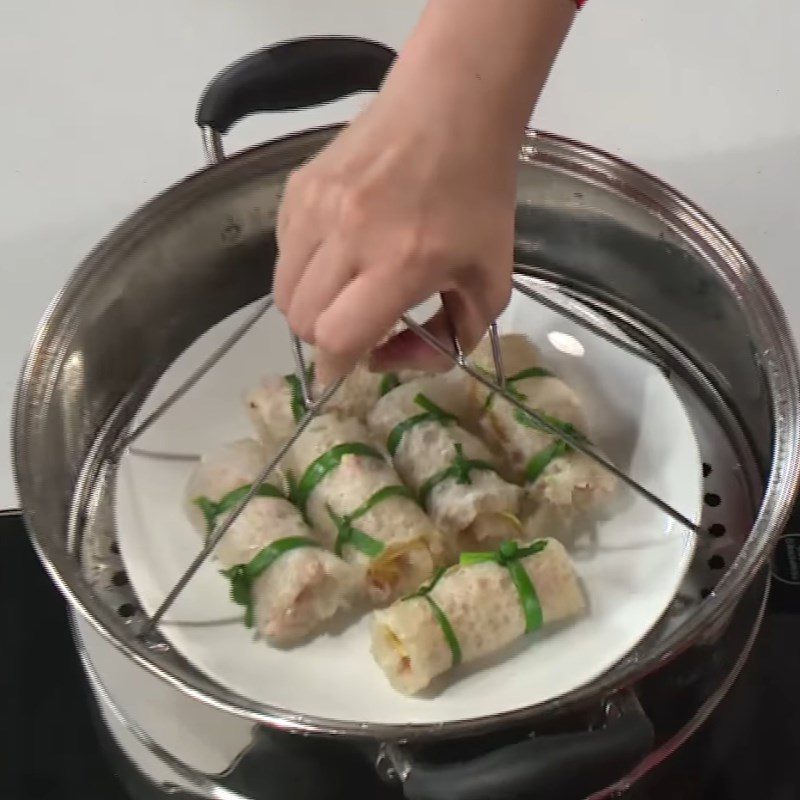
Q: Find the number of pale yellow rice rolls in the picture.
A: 6